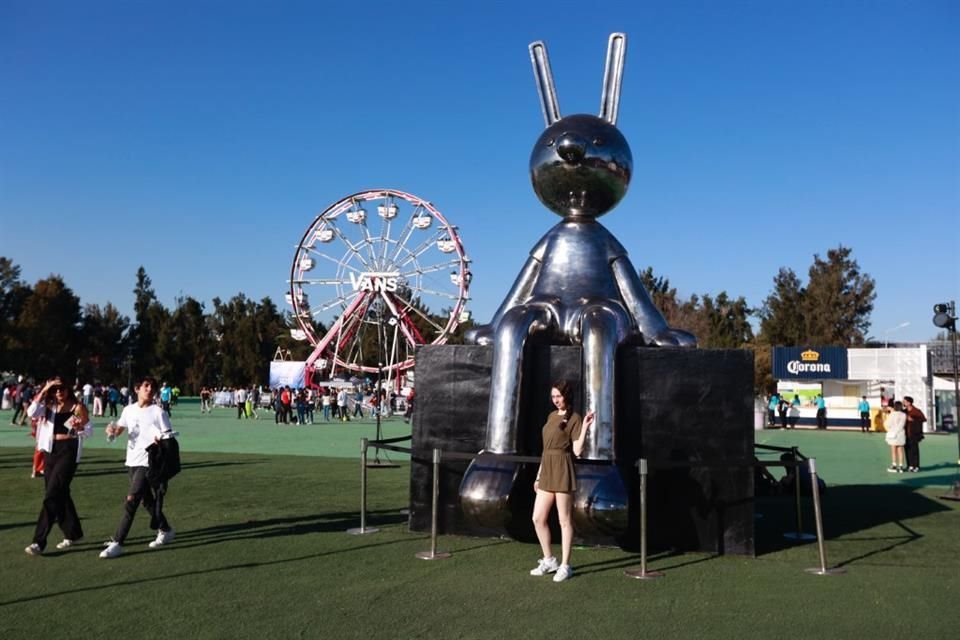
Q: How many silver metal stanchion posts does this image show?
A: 5